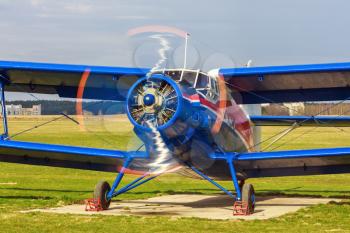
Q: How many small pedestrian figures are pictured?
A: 0